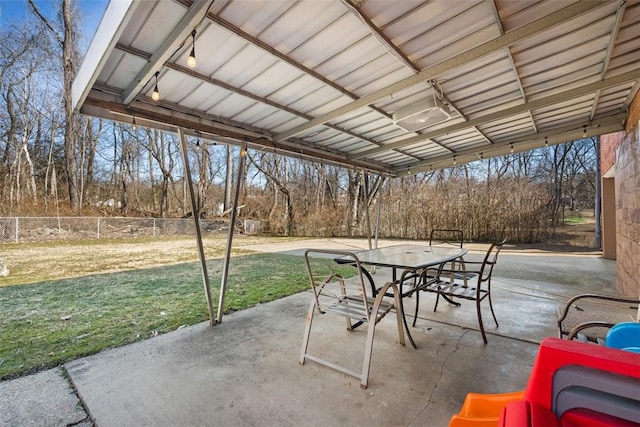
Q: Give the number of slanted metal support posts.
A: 4